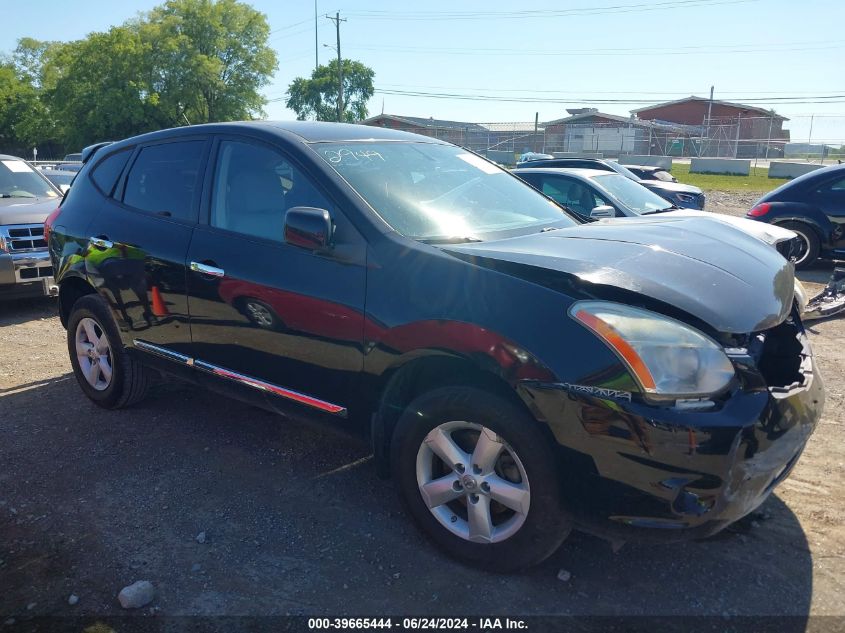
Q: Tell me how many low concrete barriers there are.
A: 5